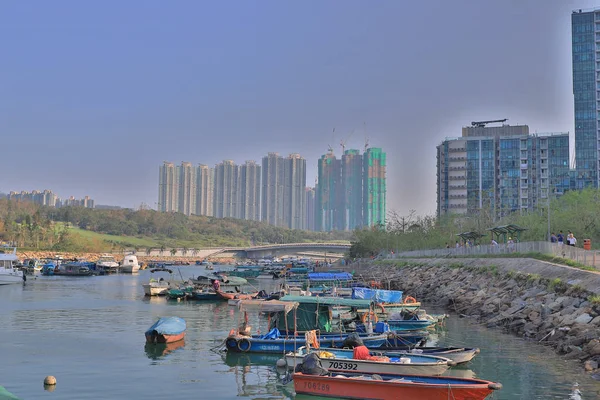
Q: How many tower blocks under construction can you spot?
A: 3